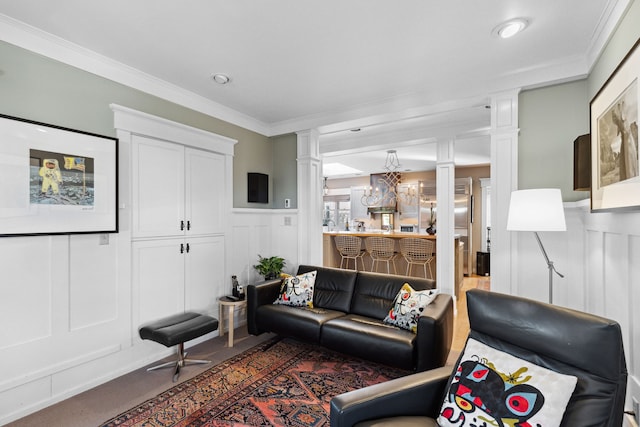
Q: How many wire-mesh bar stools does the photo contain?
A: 3